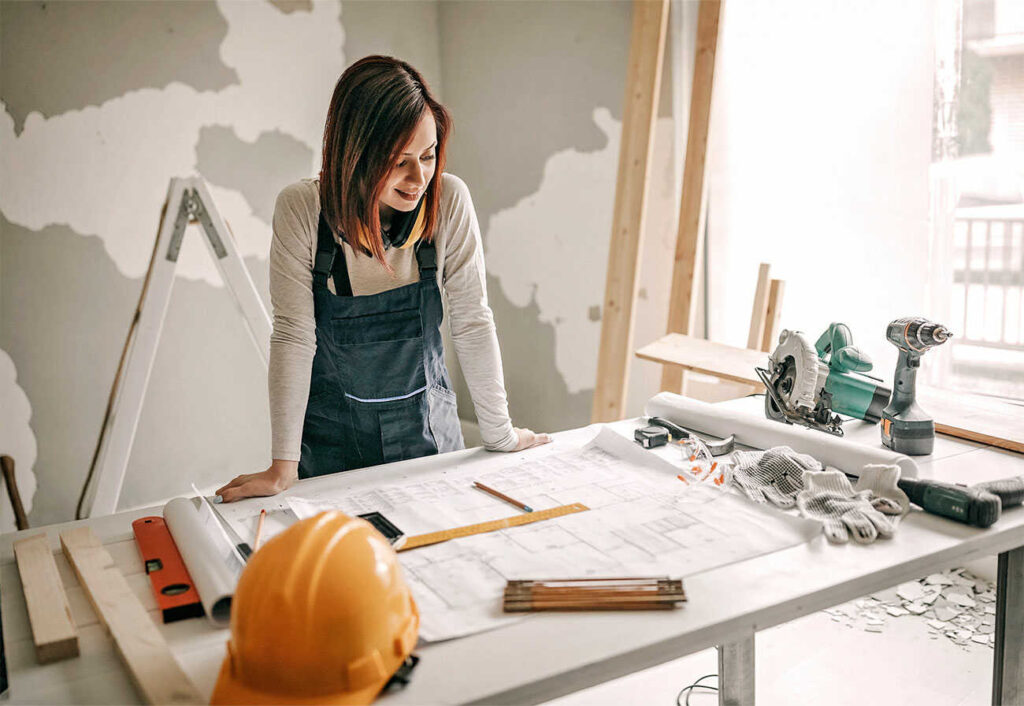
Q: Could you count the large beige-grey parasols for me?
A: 0